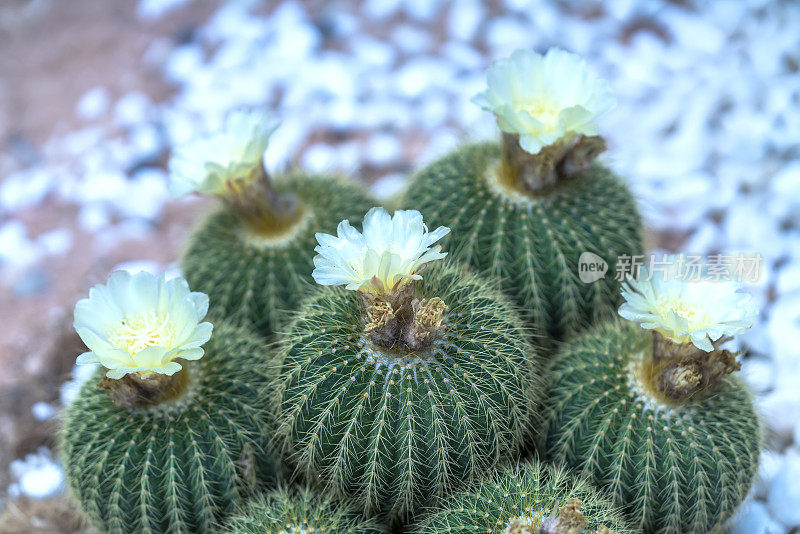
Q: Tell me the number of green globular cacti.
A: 7